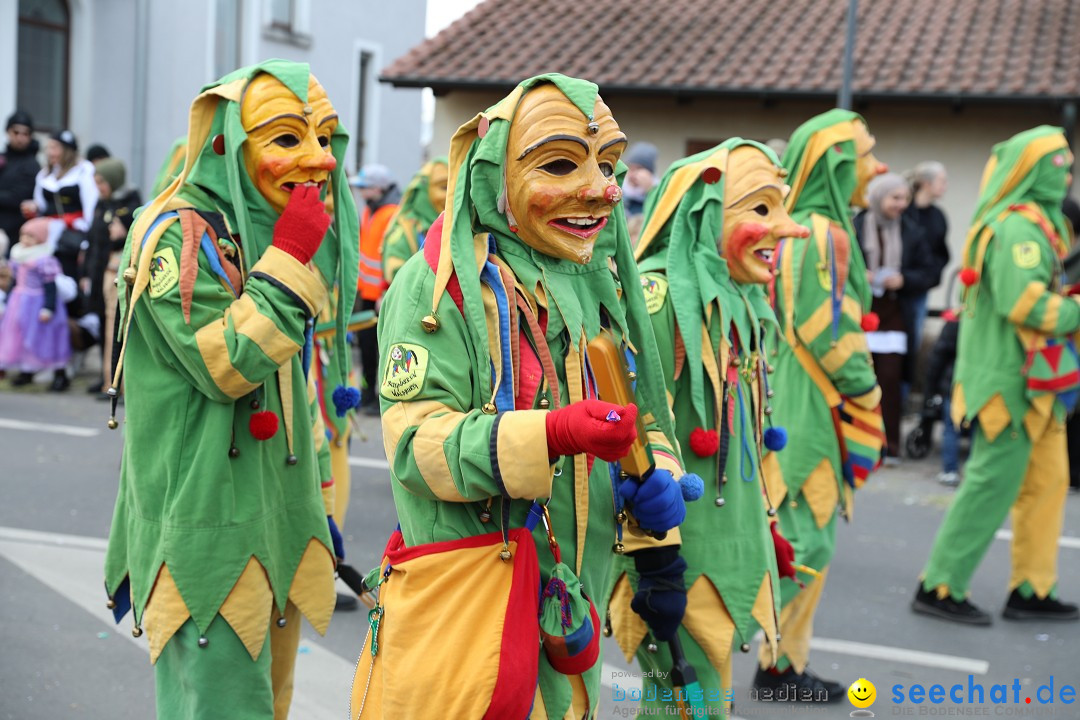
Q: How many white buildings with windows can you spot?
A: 1